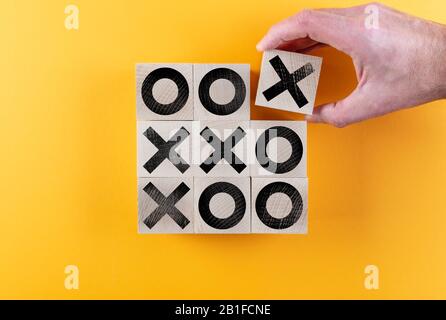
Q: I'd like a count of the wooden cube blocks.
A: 9